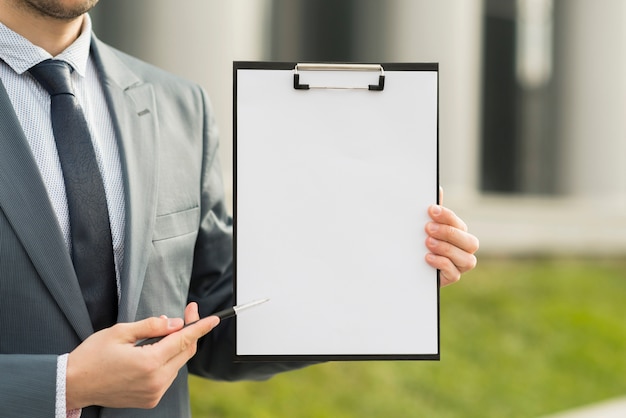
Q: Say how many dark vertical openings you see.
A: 2